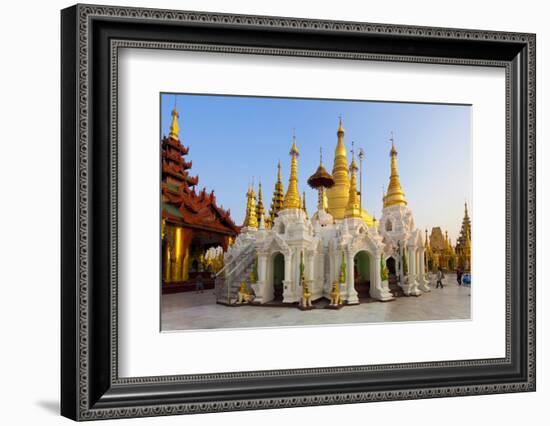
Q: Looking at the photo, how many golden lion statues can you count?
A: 3